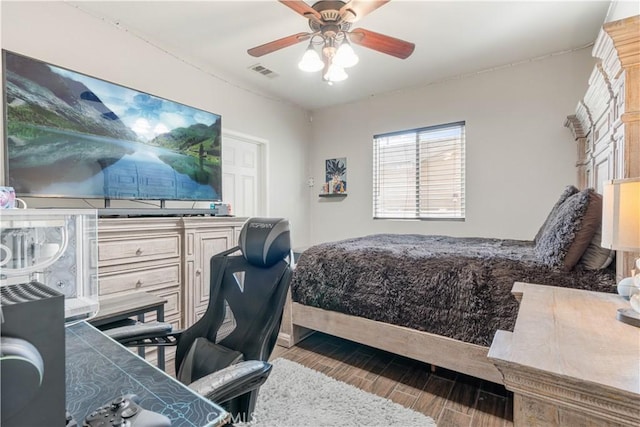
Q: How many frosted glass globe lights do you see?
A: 3